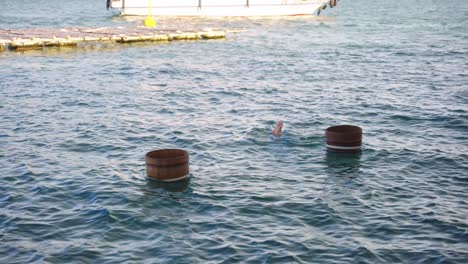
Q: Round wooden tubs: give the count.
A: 2